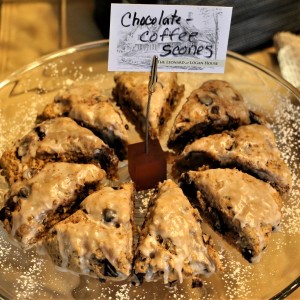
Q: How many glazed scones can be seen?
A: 9